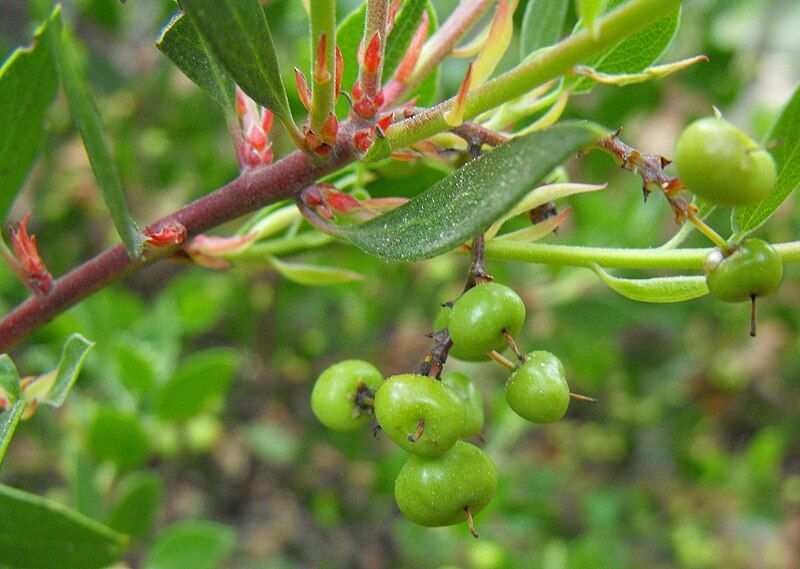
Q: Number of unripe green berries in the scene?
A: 9